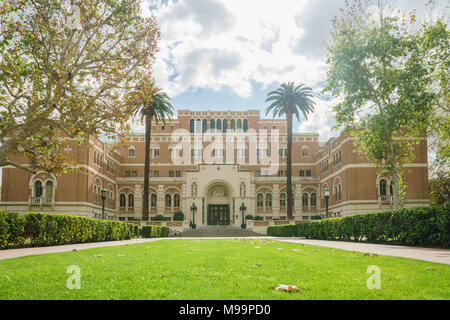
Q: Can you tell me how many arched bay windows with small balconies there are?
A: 2